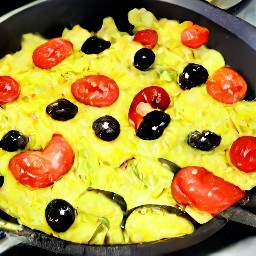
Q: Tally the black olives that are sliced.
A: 0